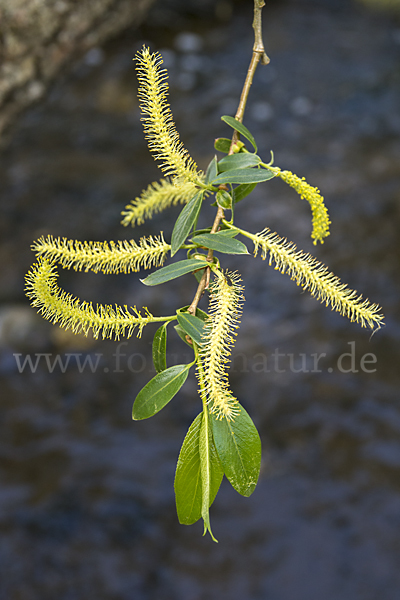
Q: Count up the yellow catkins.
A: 7